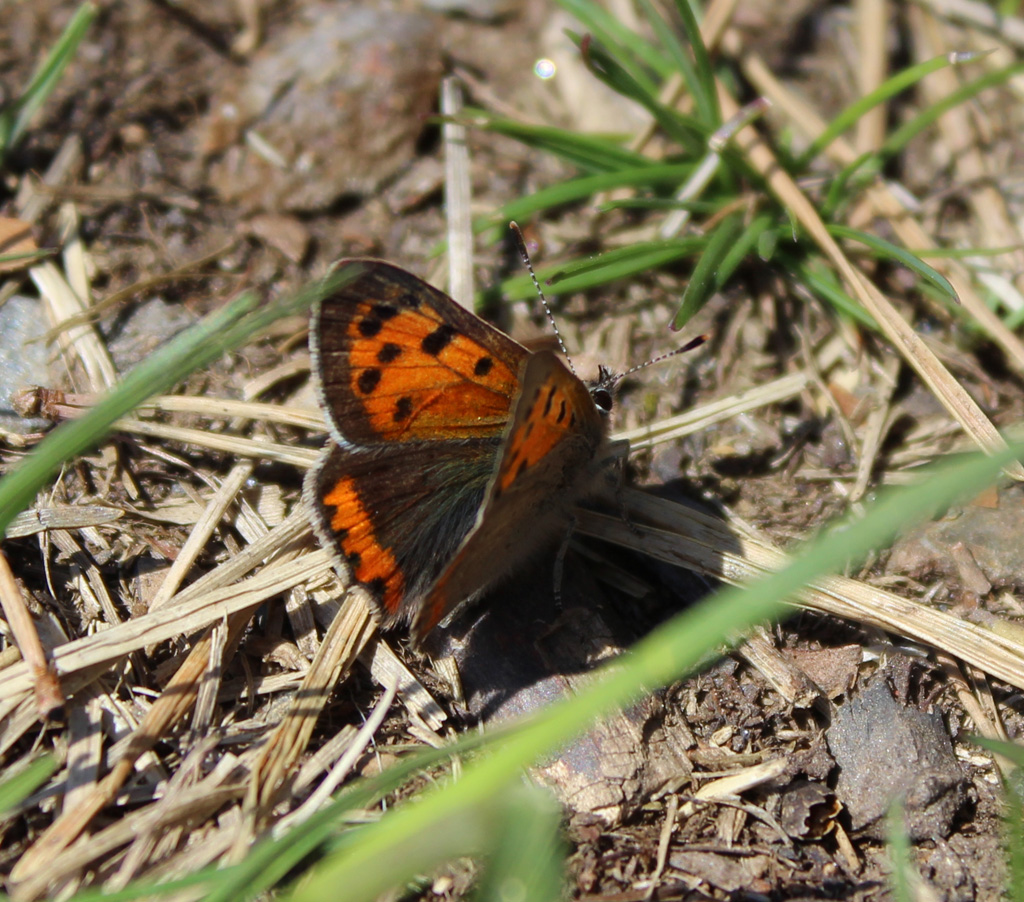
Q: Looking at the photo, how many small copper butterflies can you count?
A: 1